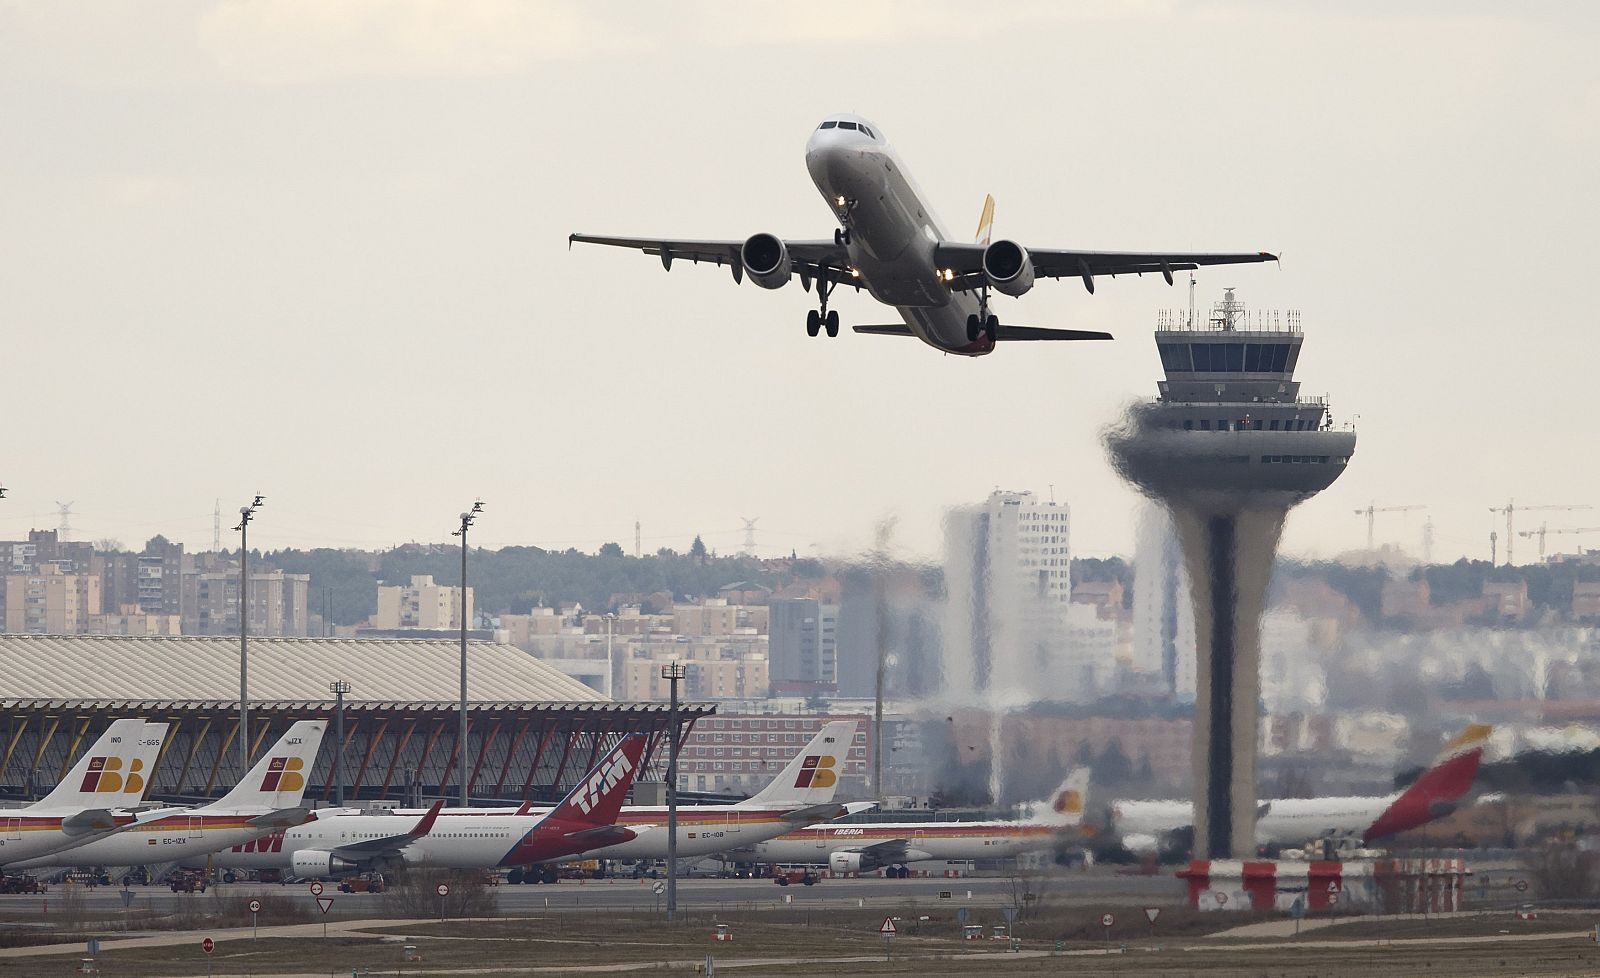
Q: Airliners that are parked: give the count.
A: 7